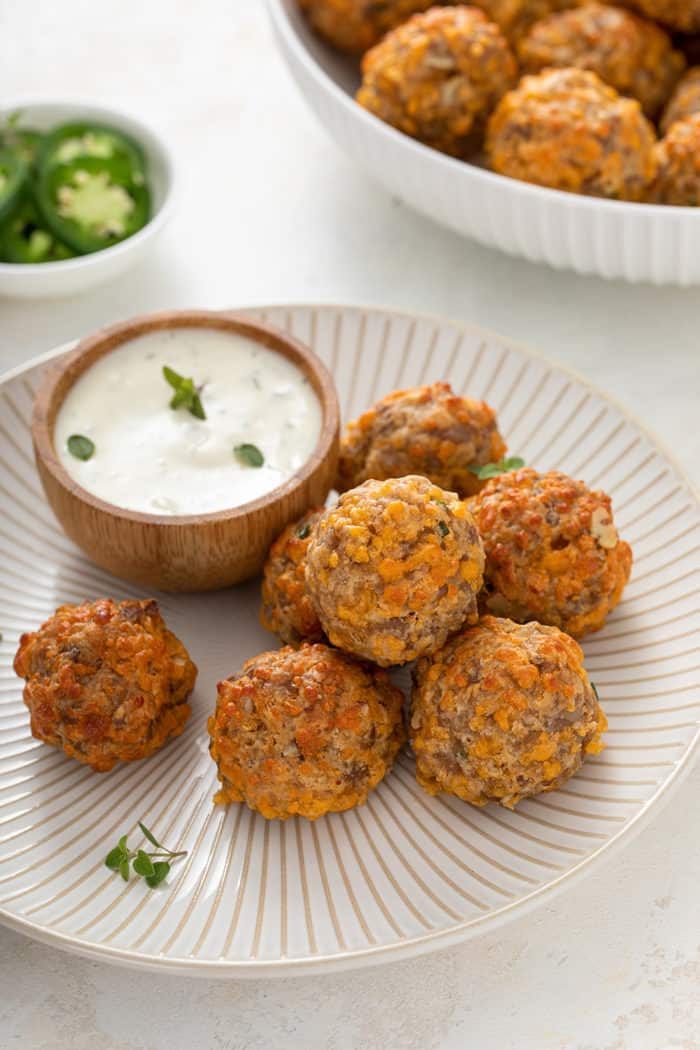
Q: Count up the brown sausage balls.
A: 15